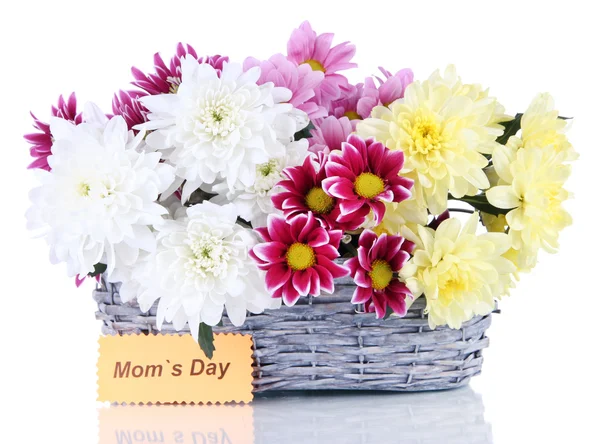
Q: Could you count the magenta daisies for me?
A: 4